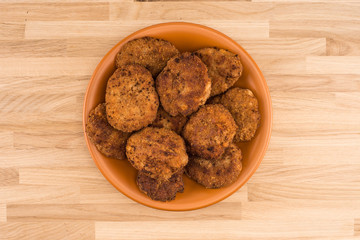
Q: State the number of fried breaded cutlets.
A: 11